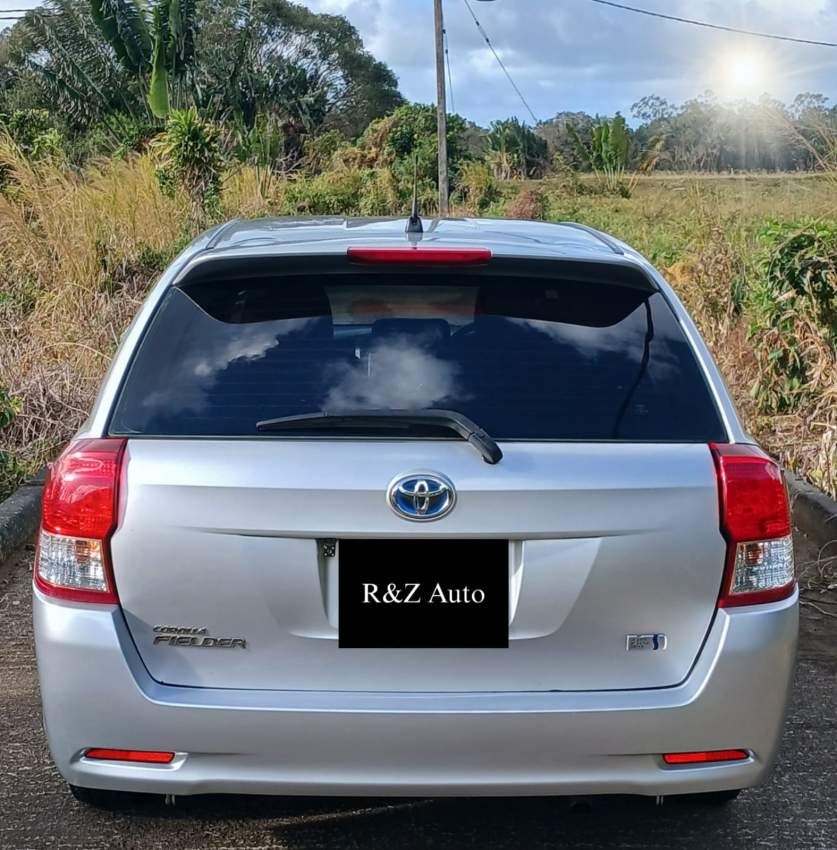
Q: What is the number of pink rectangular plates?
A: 0